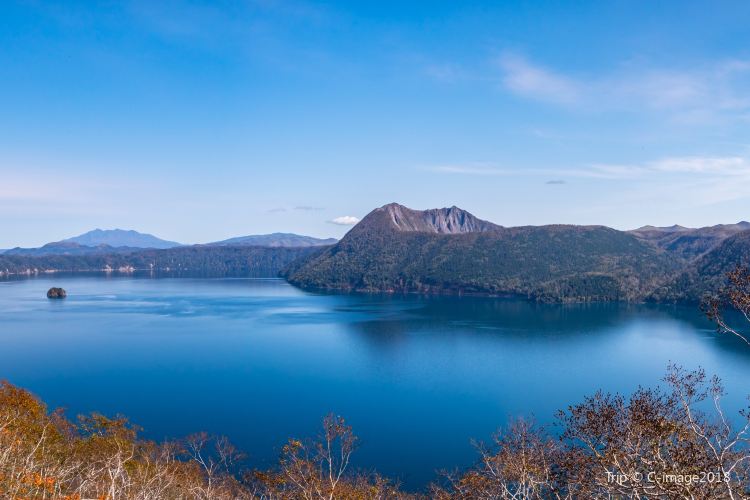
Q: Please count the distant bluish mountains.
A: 2